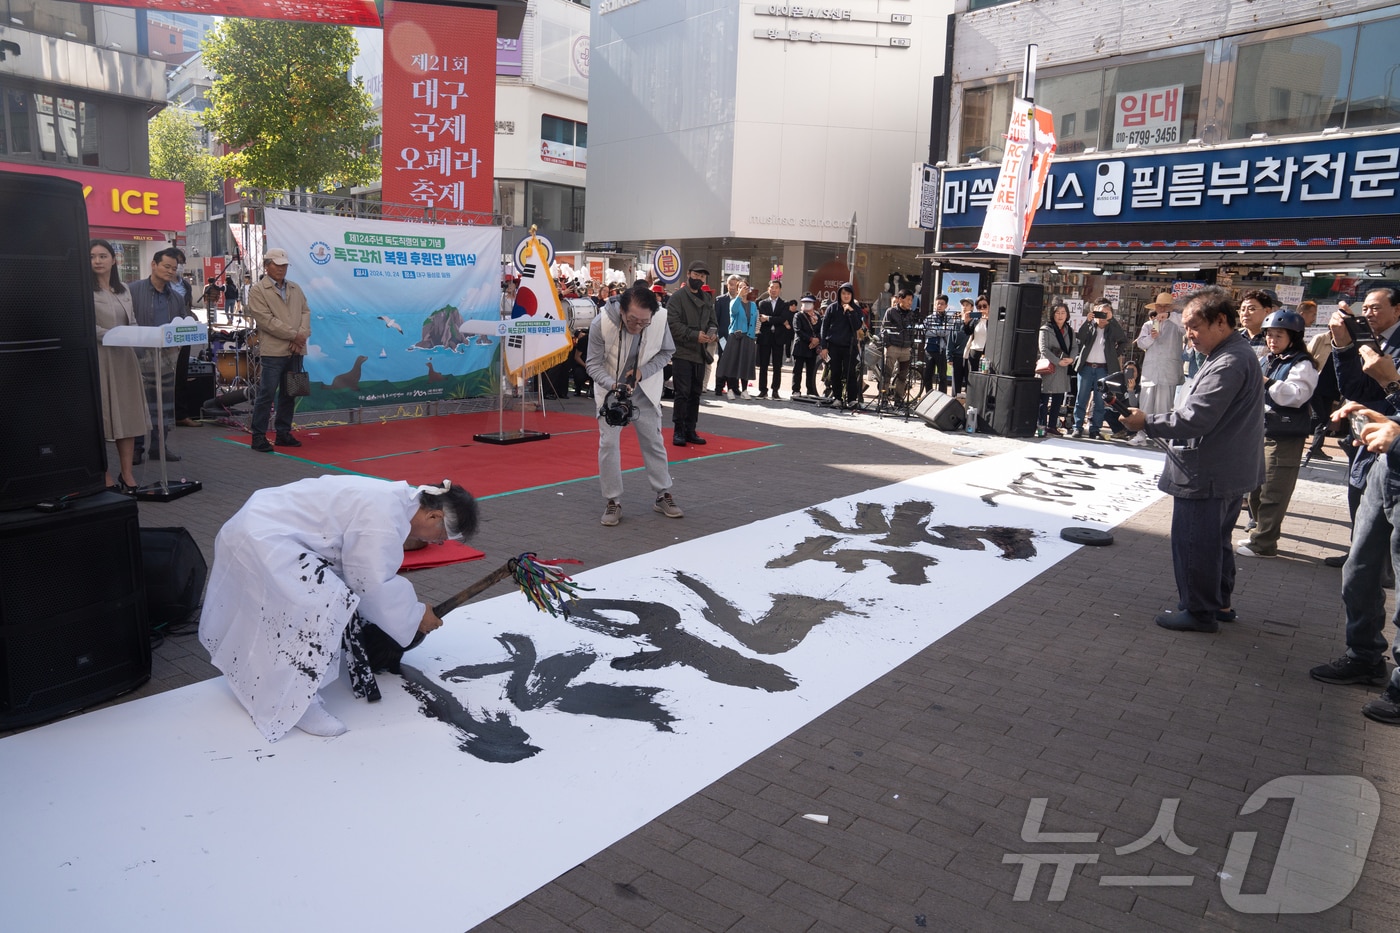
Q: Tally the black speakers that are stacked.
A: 4